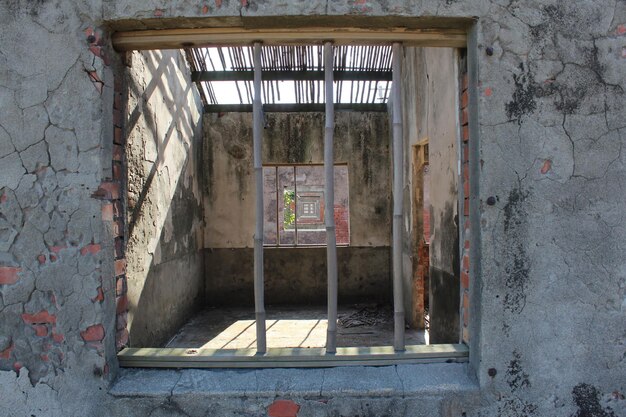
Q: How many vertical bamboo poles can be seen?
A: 3